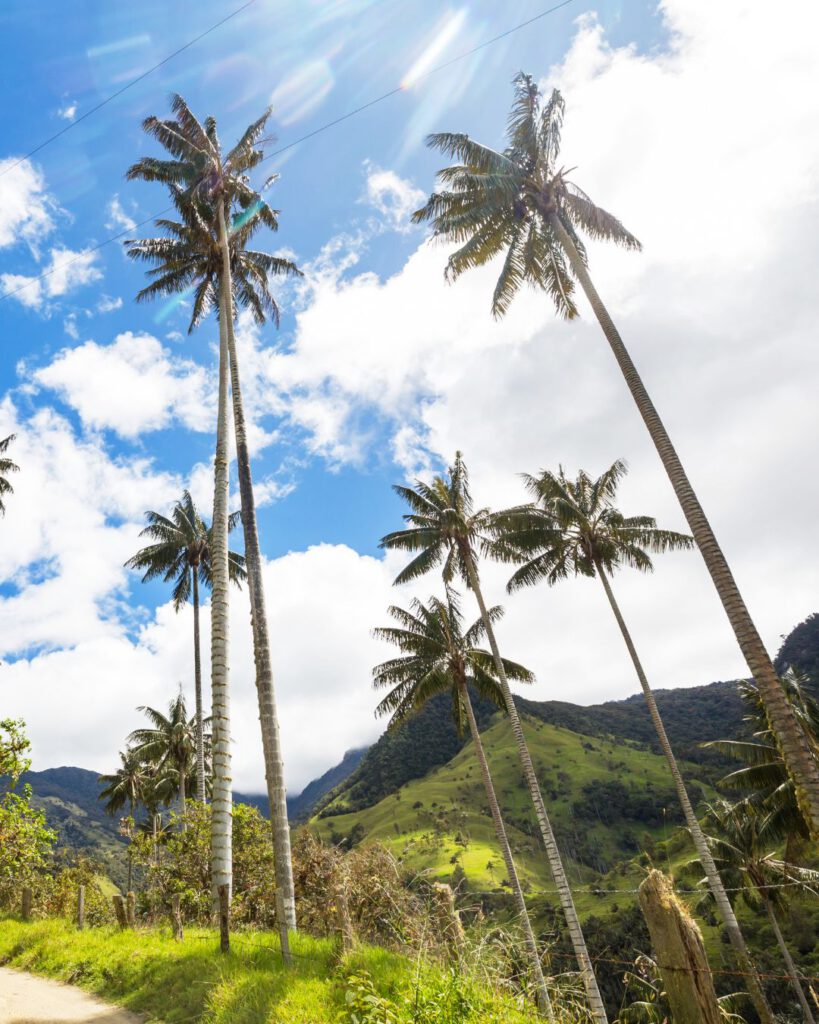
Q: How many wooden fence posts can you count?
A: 10